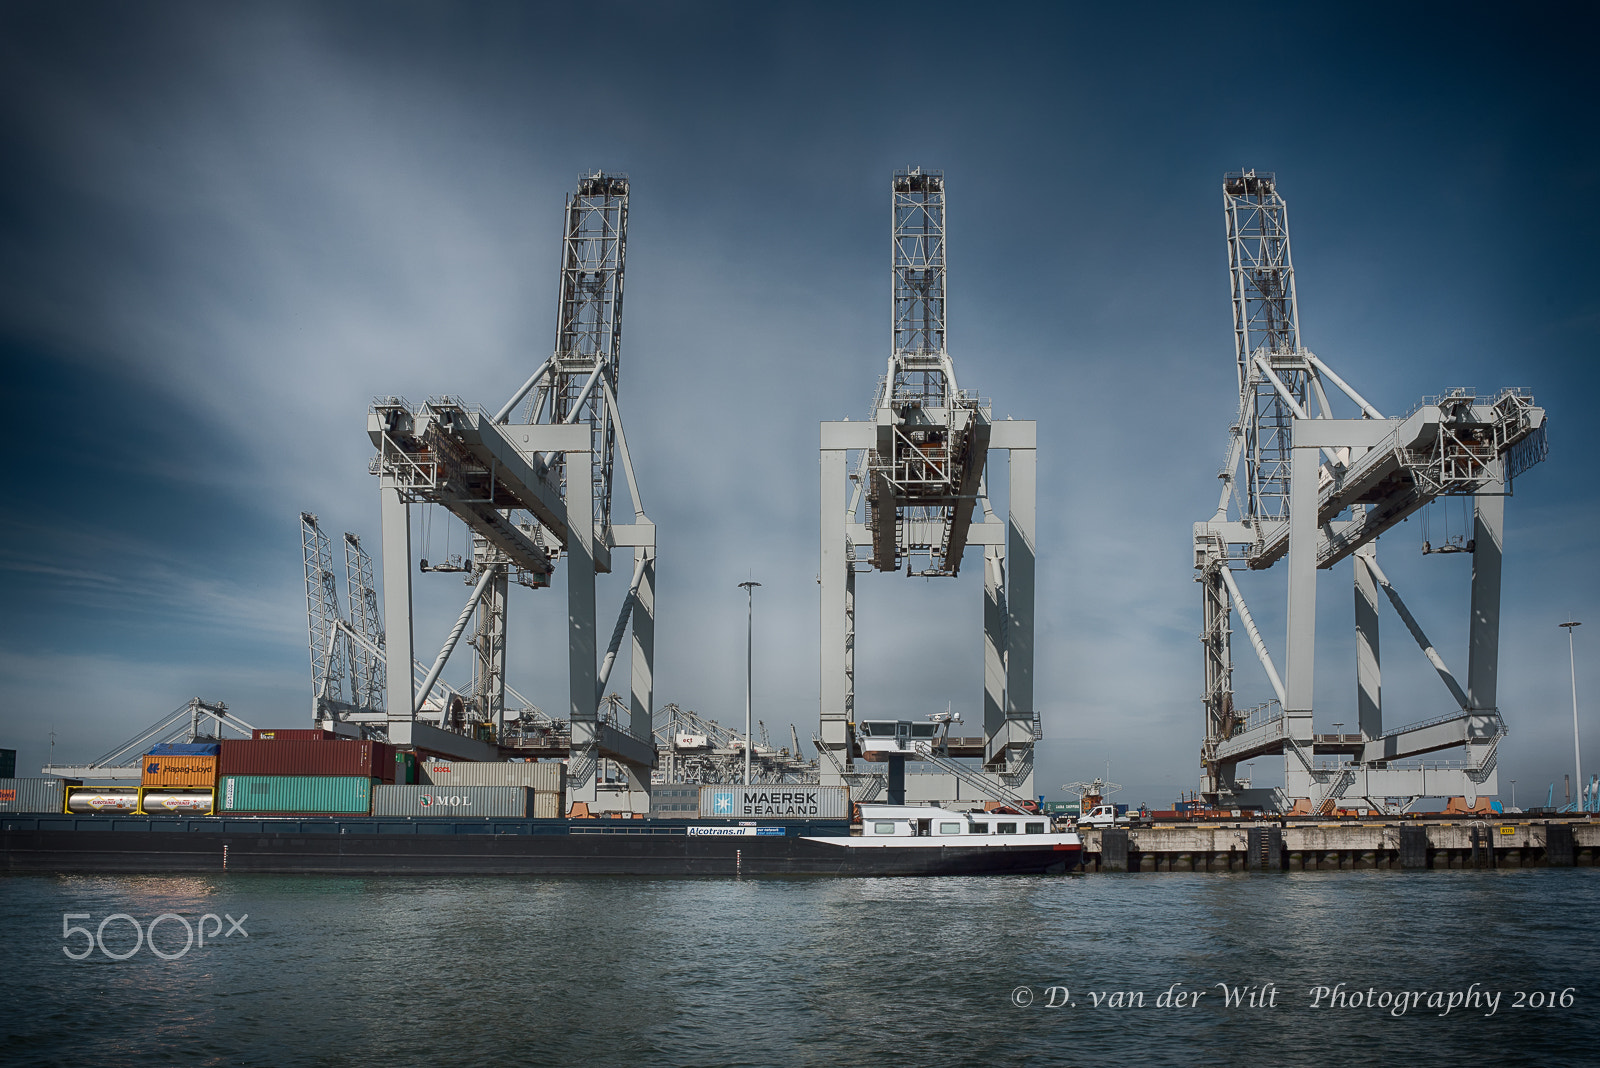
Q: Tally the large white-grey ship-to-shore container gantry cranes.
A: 3